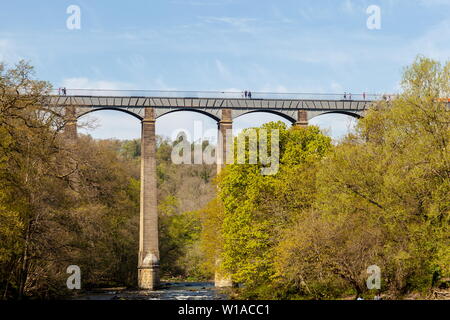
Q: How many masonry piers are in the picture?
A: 4